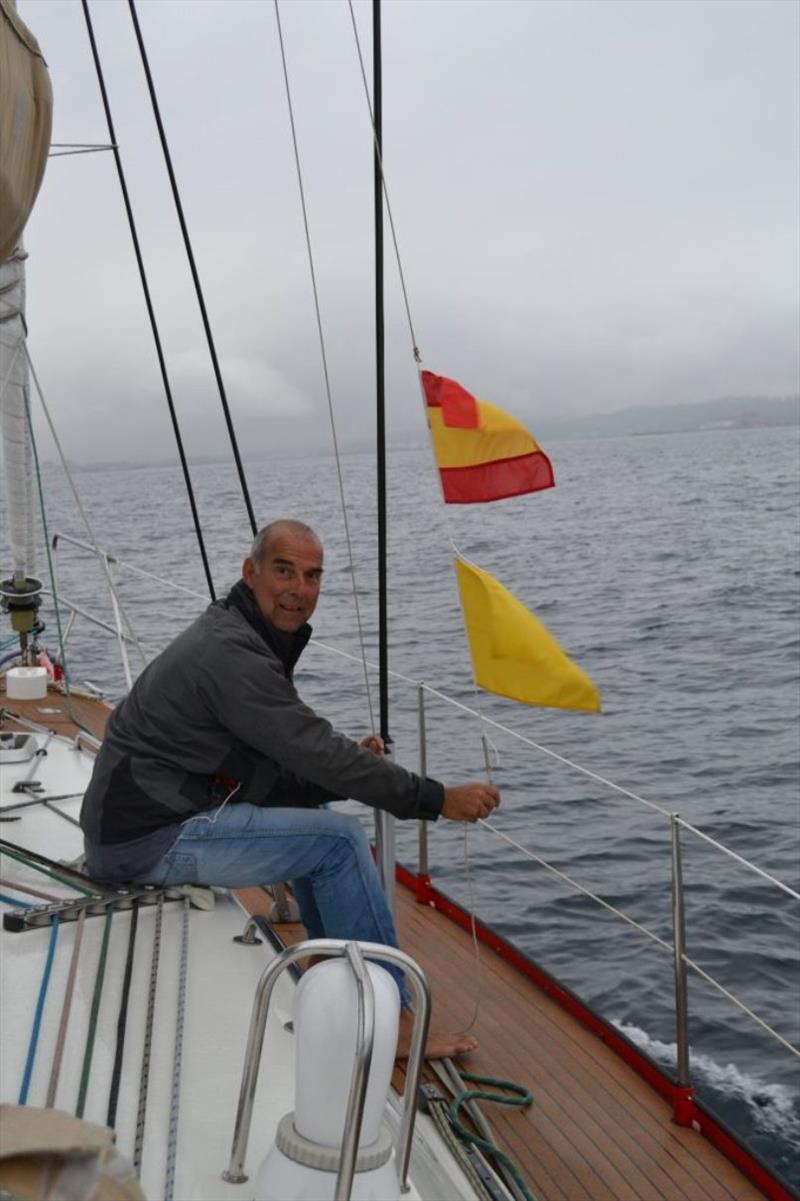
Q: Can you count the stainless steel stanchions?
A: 2